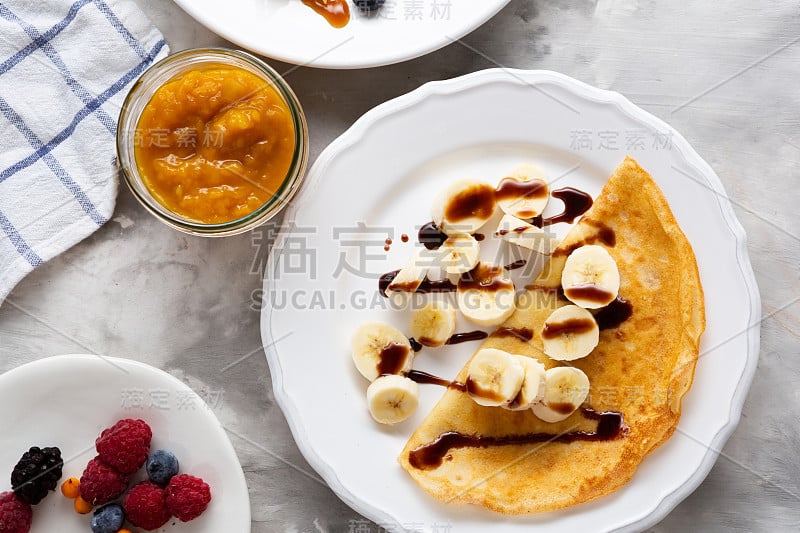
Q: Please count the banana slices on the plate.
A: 14